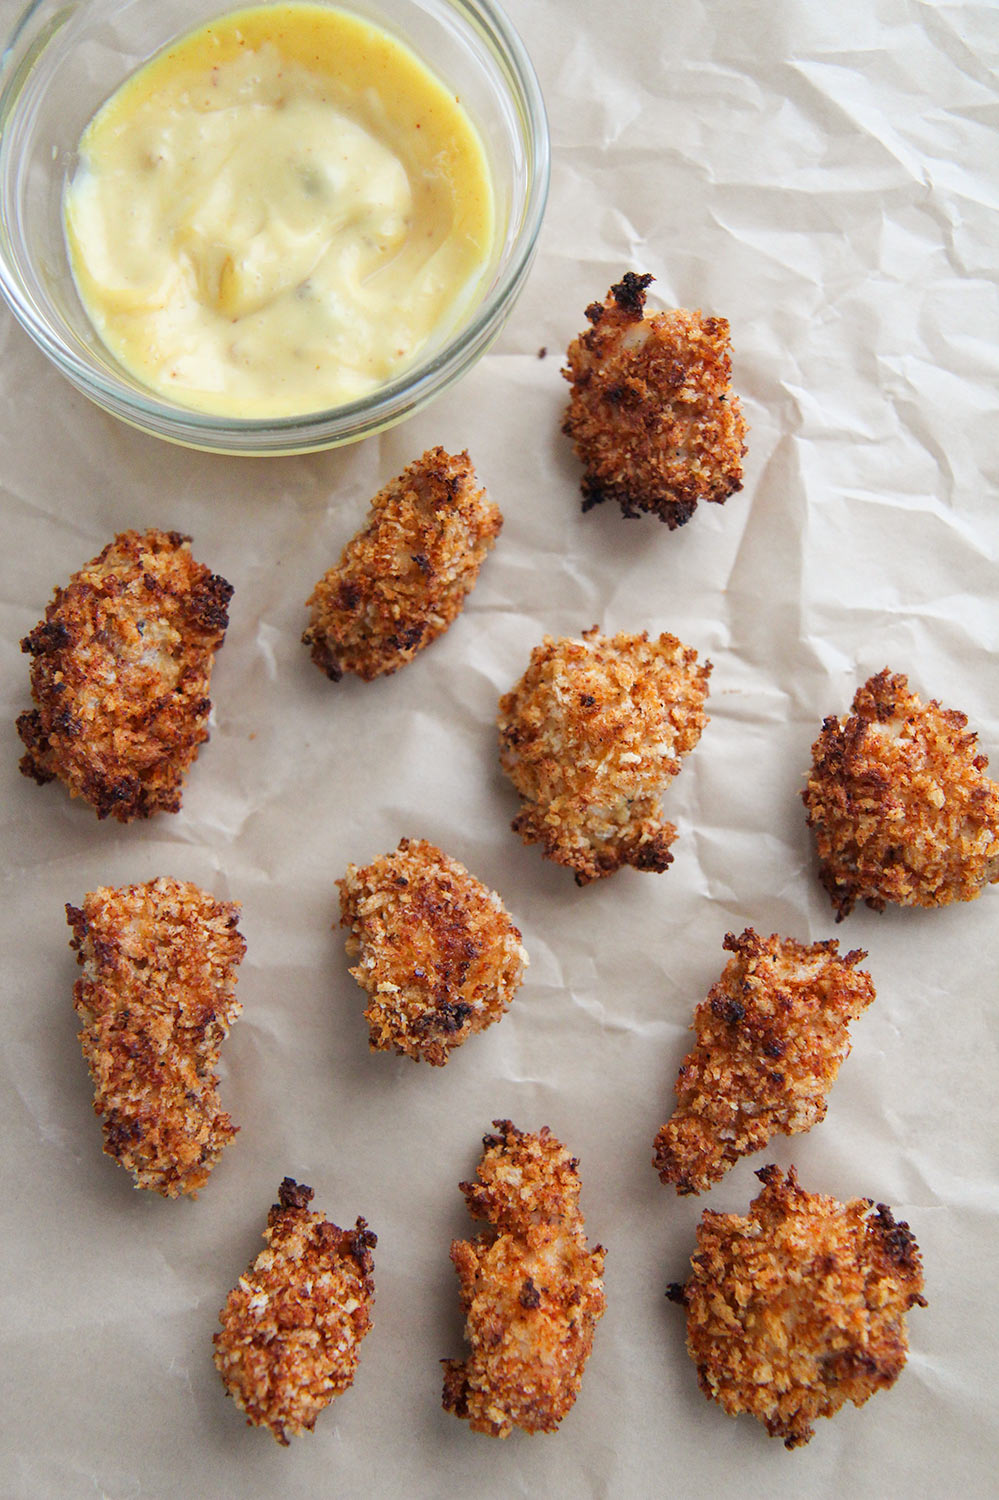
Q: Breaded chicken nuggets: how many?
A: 11